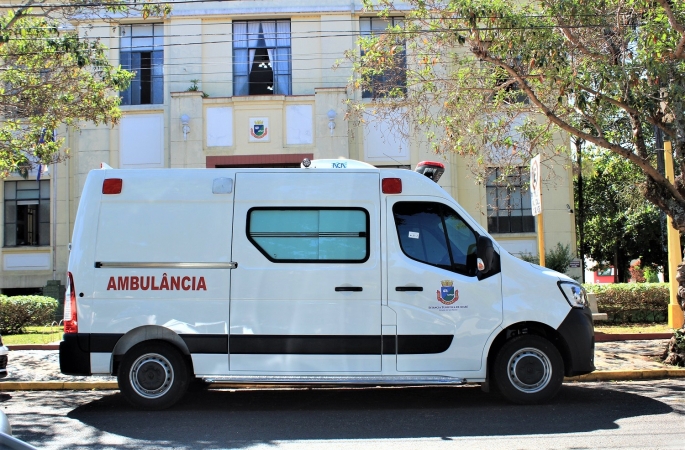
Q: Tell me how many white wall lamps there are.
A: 2